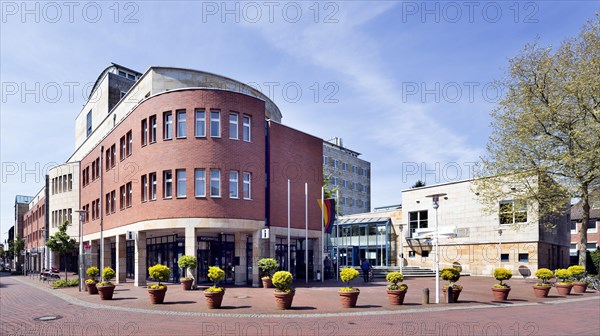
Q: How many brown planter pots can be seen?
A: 14